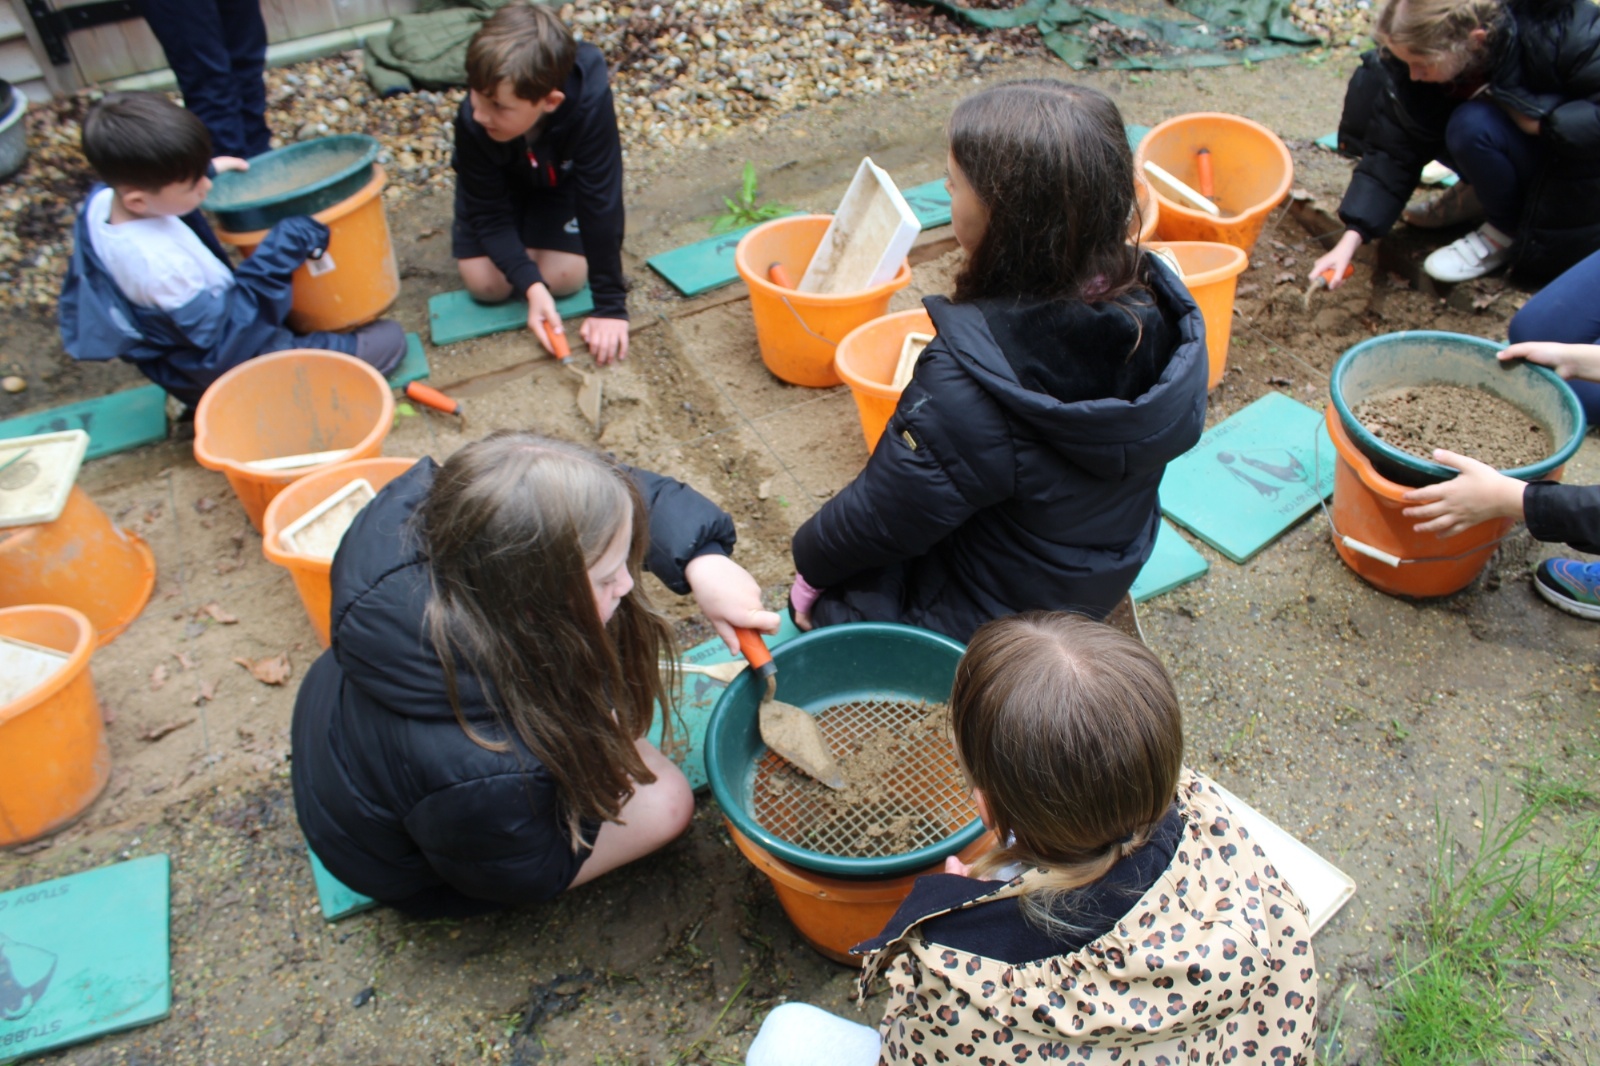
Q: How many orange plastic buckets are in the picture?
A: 12